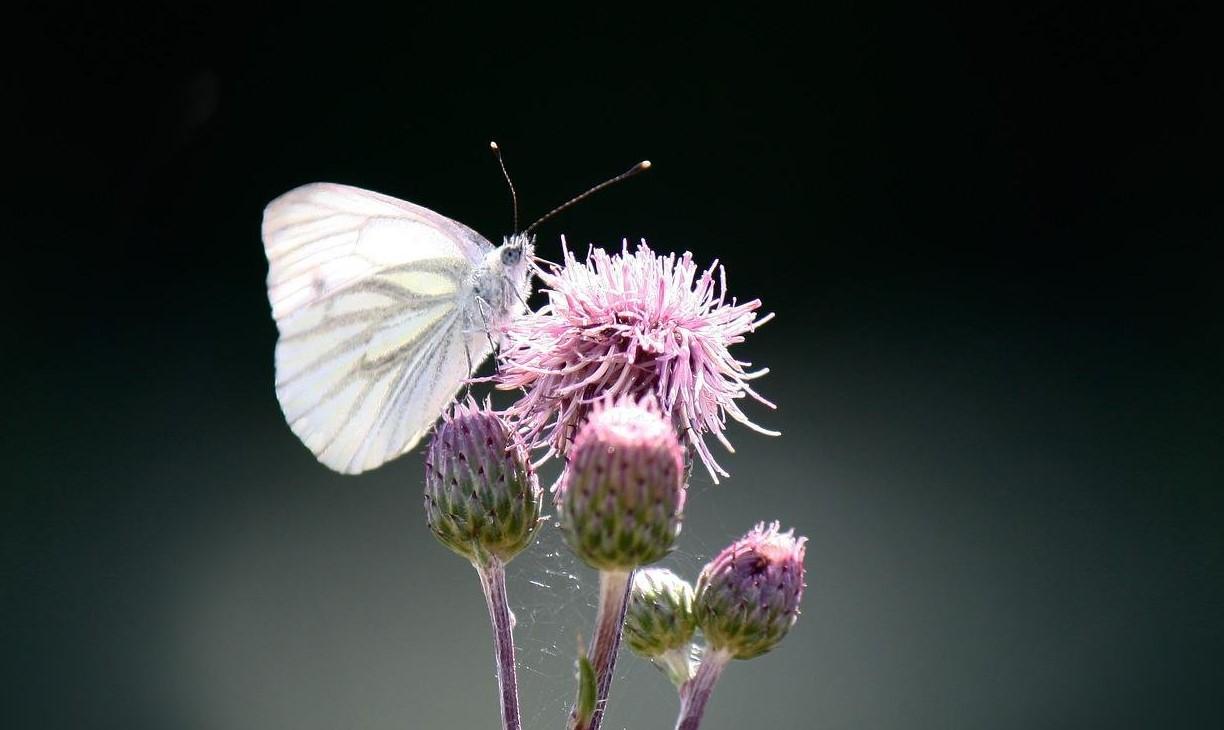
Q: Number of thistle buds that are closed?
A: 4